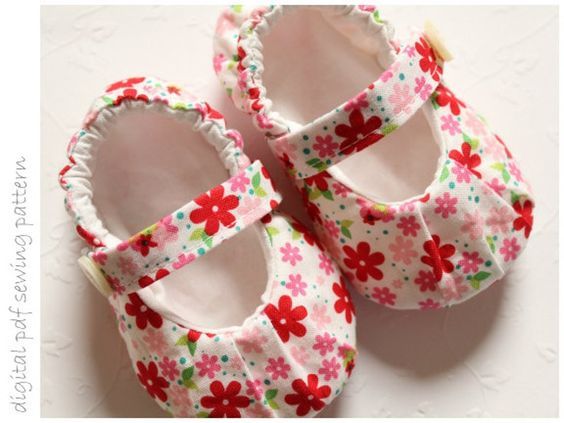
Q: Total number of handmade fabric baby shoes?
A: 2